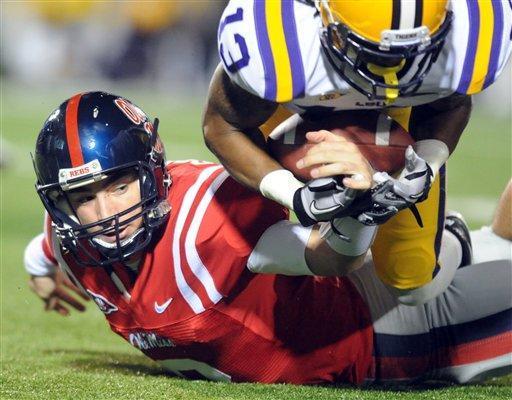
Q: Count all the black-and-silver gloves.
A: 2